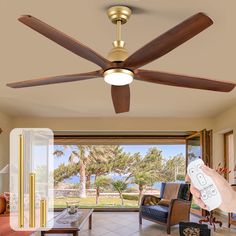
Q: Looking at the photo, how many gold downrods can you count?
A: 3